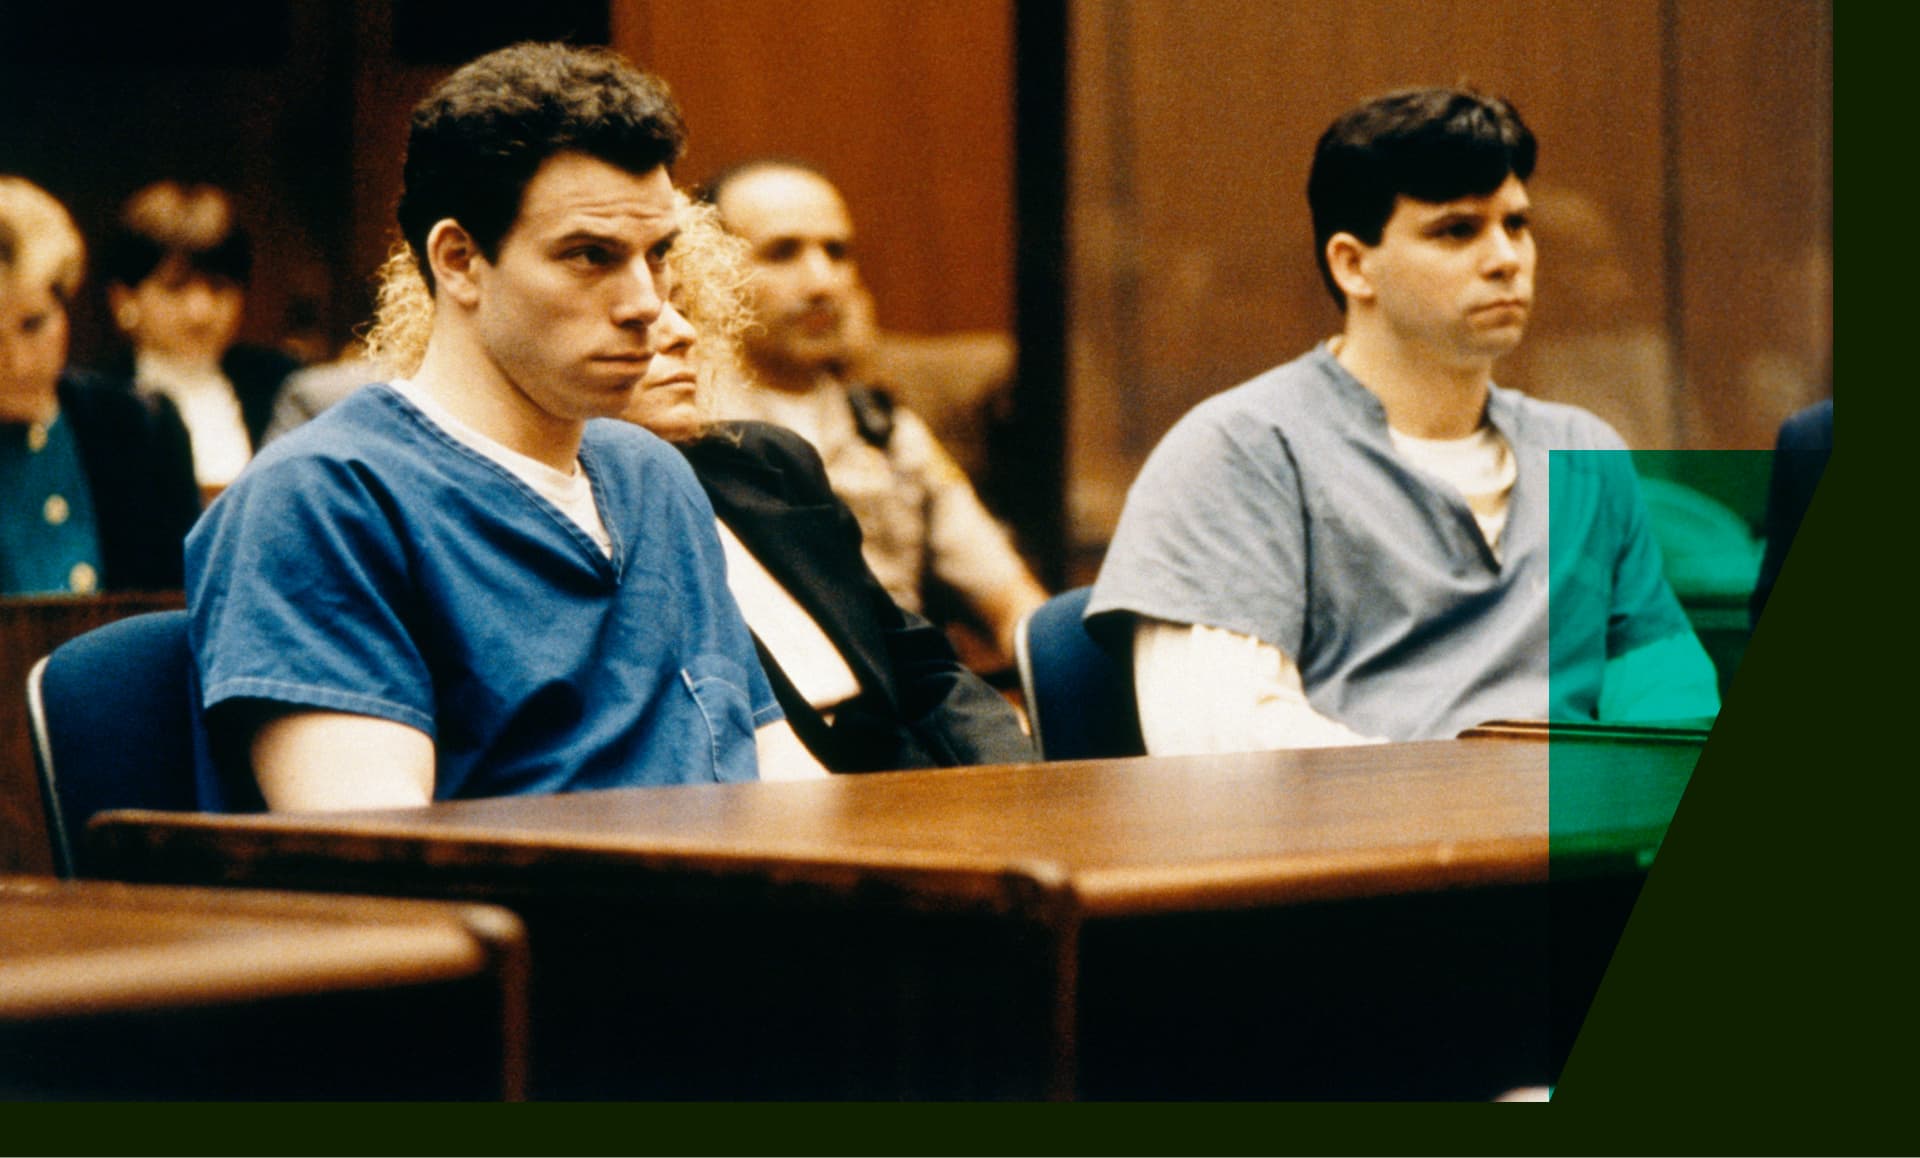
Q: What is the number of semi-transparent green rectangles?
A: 1